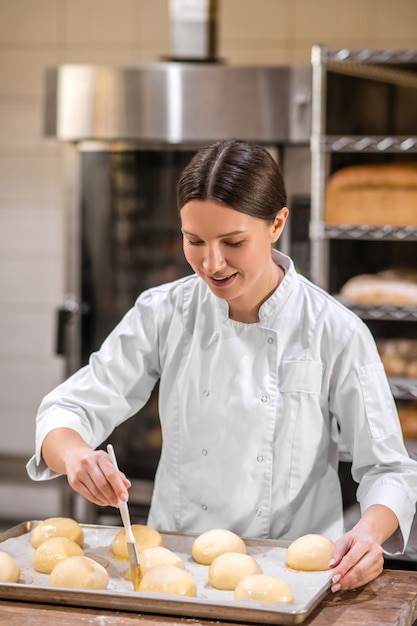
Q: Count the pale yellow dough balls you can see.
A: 11